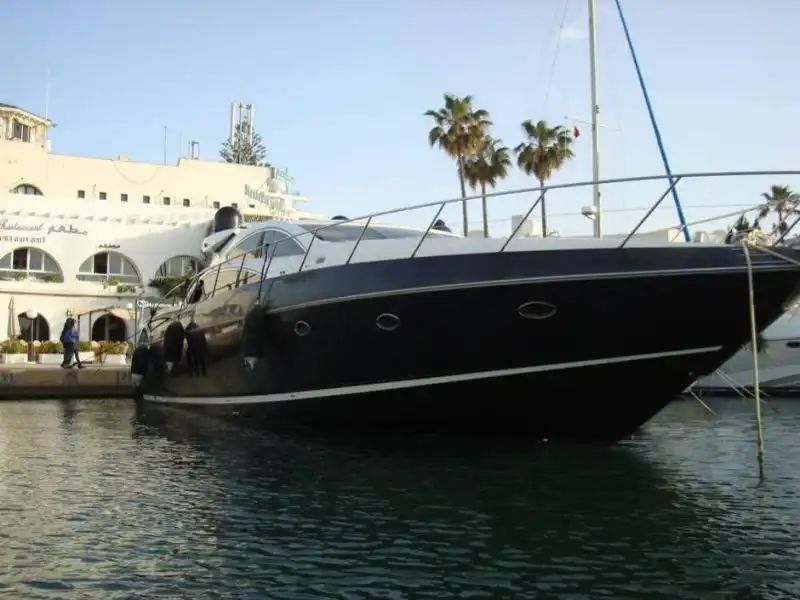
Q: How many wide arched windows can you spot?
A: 3